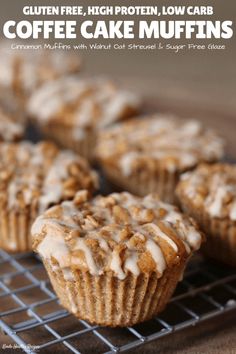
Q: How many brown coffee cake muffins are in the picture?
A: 7